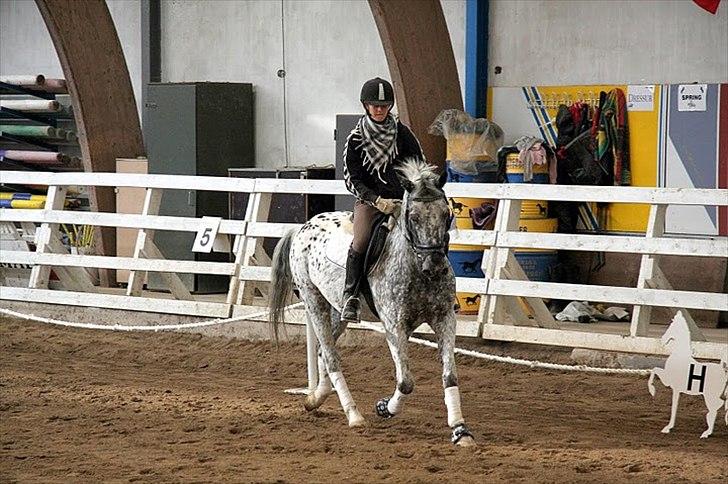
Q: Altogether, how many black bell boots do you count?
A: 2